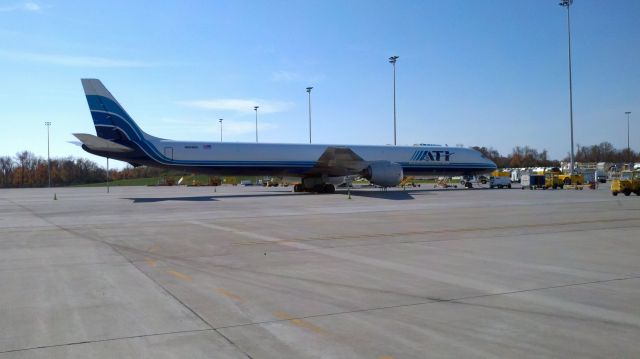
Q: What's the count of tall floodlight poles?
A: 7